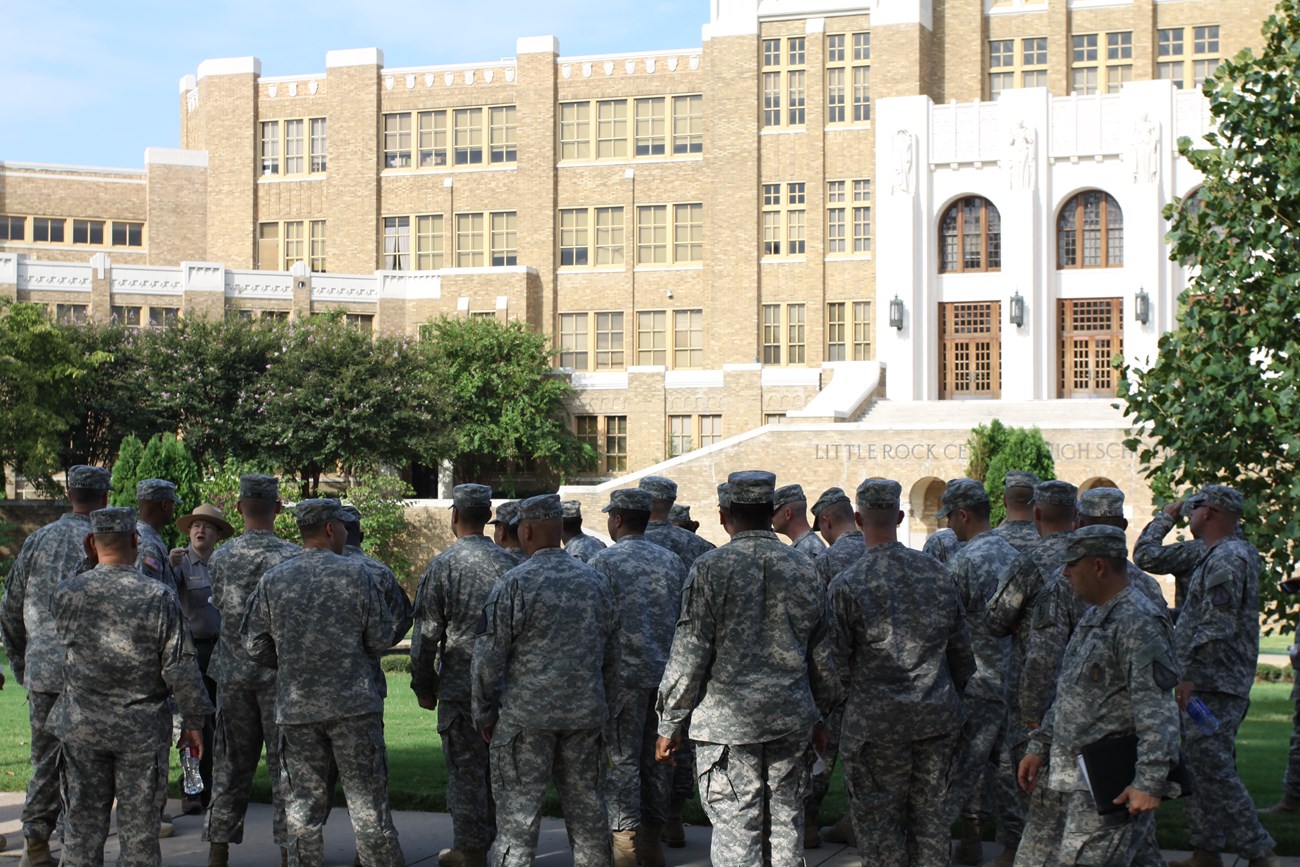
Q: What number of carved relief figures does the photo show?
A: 3